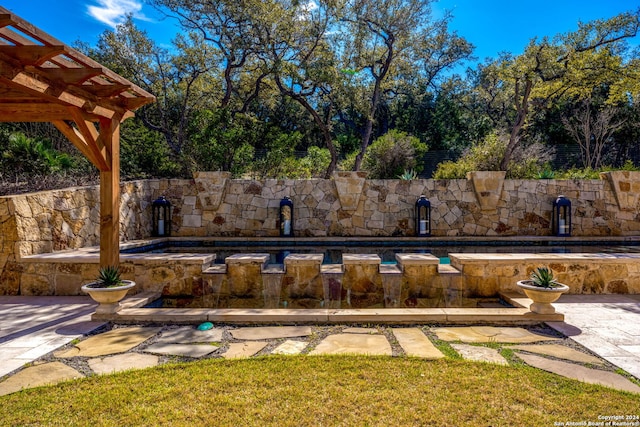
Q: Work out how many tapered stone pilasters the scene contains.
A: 4